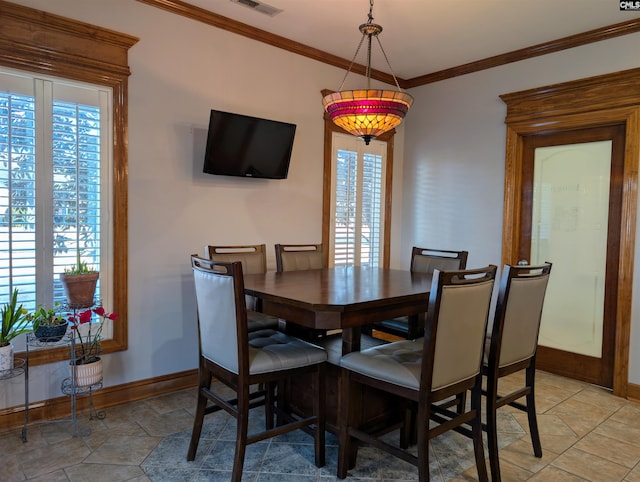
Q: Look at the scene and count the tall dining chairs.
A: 6